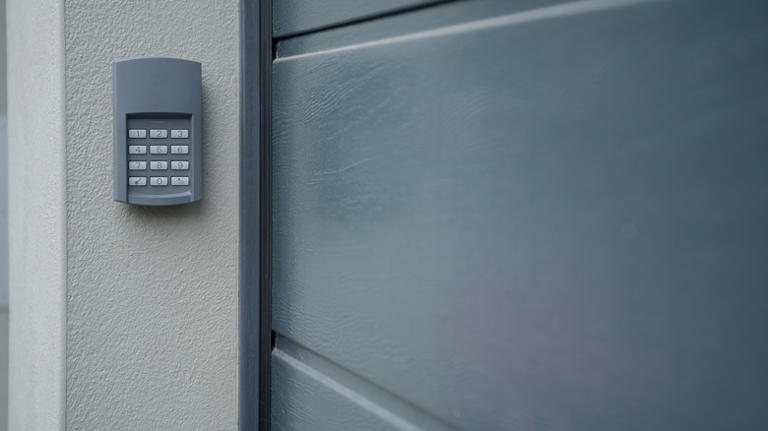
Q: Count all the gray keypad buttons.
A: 12